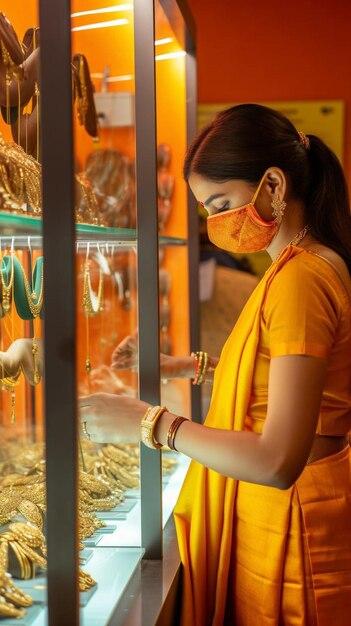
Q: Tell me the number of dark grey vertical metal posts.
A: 3